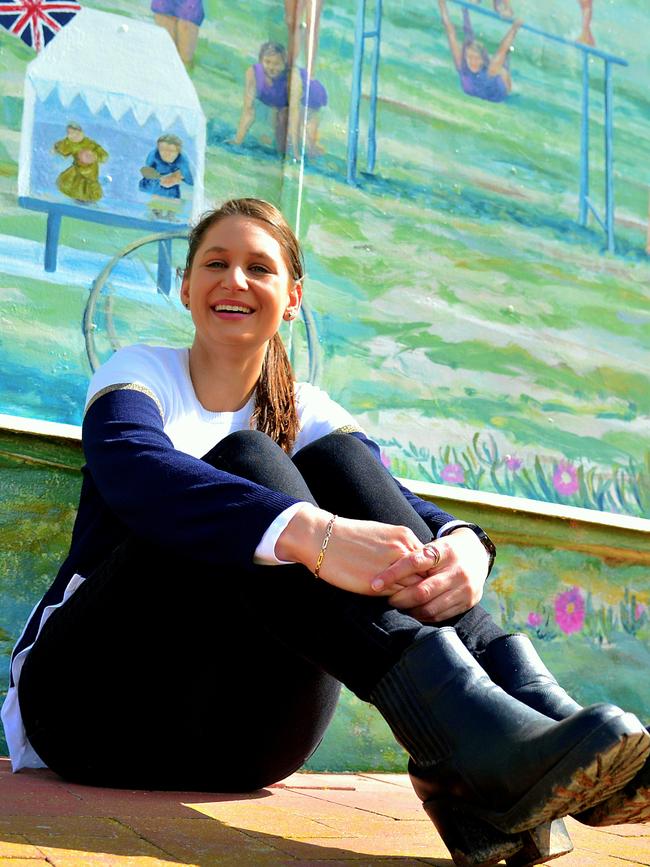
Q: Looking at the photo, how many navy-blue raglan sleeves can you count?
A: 2